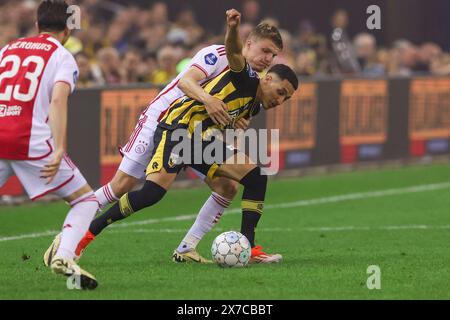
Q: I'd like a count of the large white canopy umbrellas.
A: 0